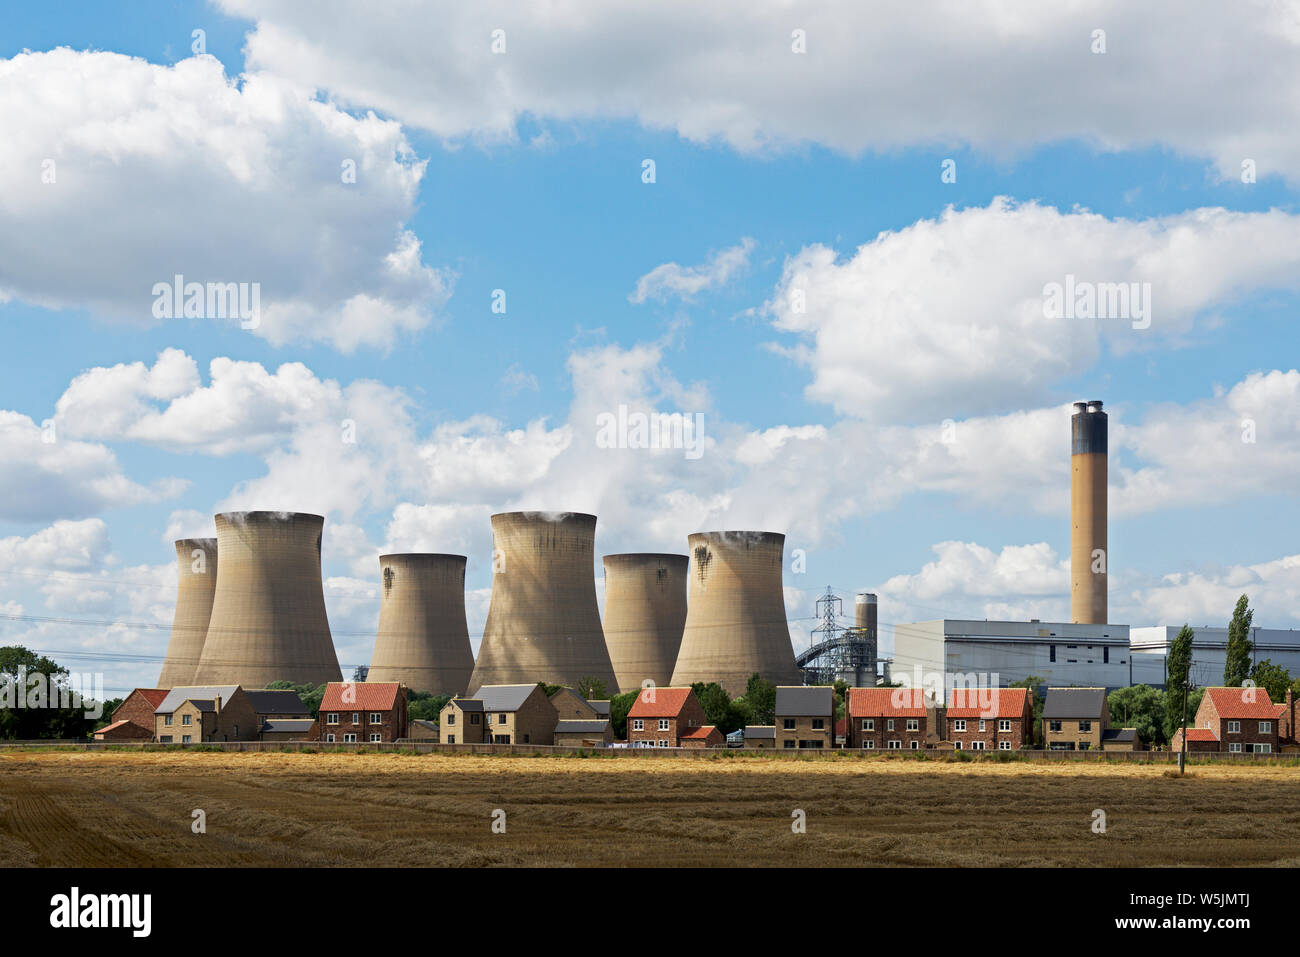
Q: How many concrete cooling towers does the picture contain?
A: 6